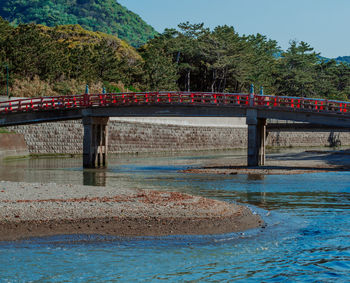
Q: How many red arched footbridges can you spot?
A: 1